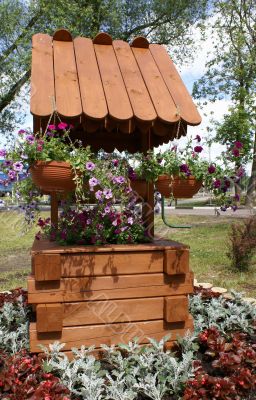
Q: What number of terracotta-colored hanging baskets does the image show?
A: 2